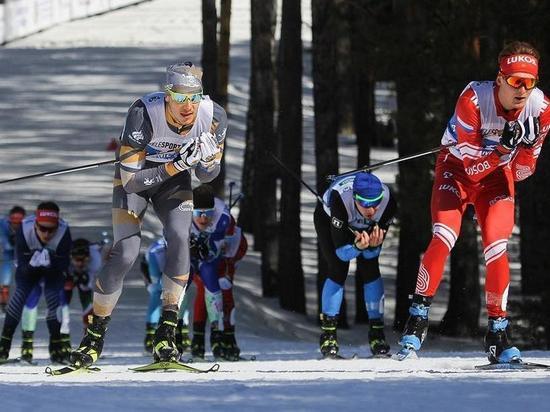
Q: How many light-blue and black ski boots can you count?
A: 2